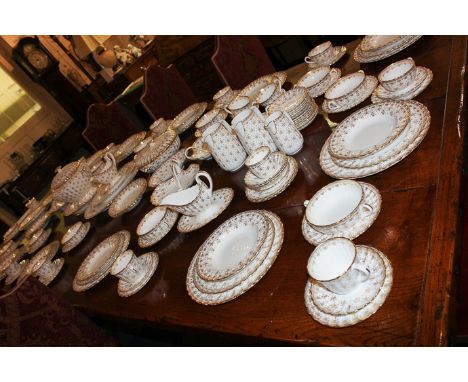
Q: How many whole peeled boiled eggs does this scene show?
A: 0